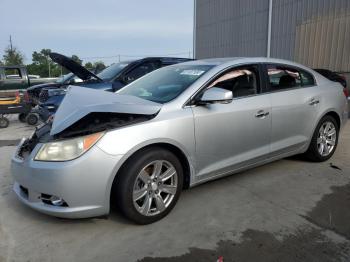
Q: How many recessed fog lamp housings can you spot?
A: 1